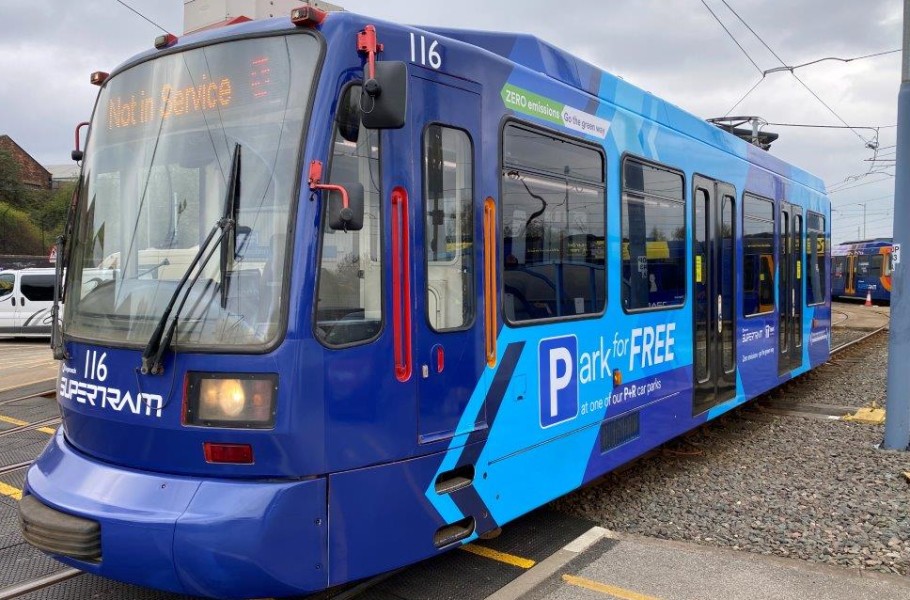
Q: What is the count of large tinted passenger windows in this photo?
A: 4